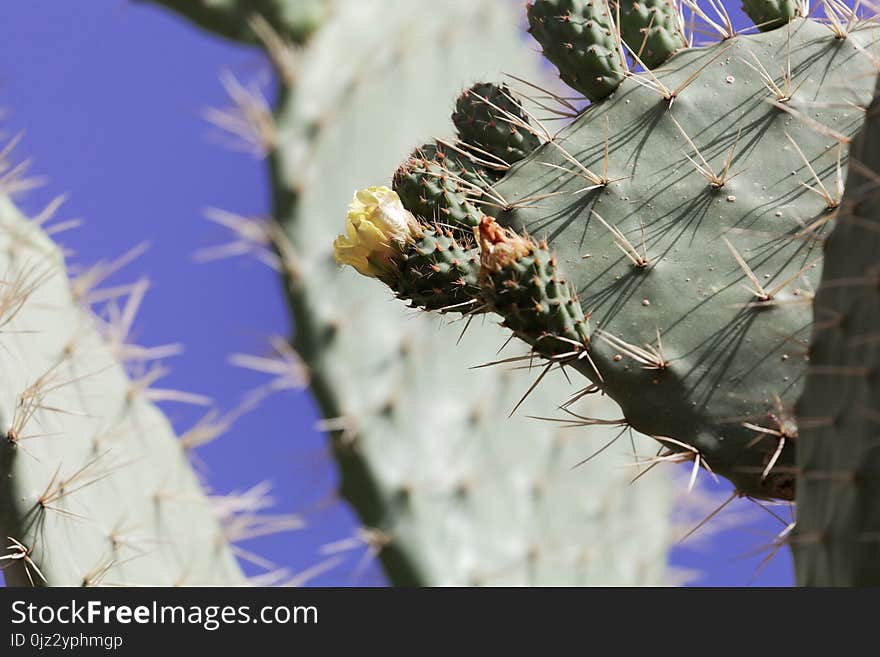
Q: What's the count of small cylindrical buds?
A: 8